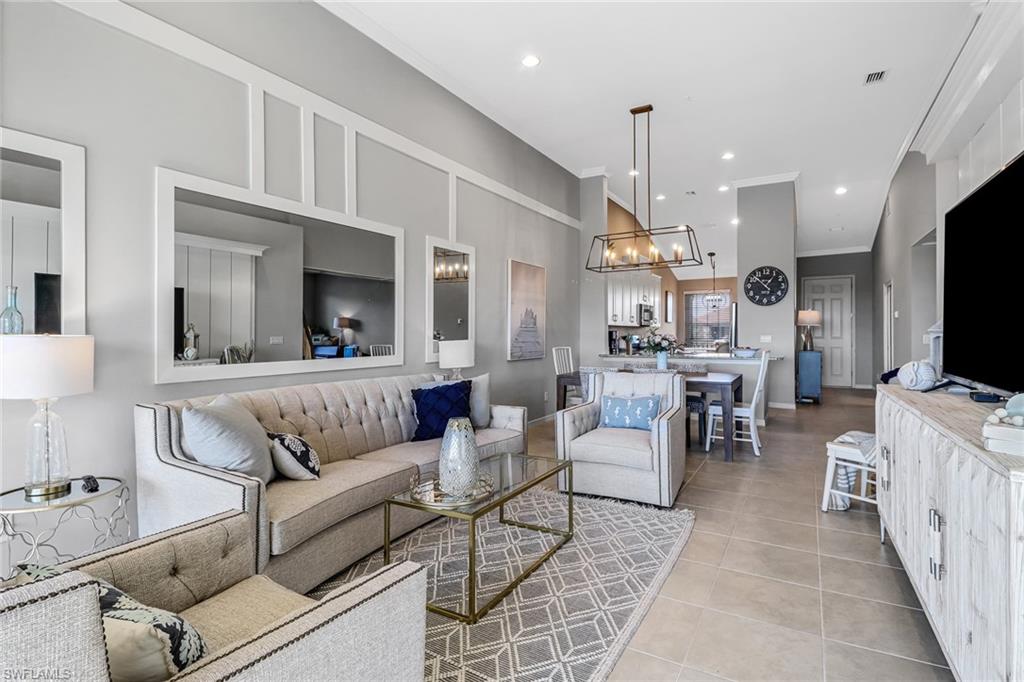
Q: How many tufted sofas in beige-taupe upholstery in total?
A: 1